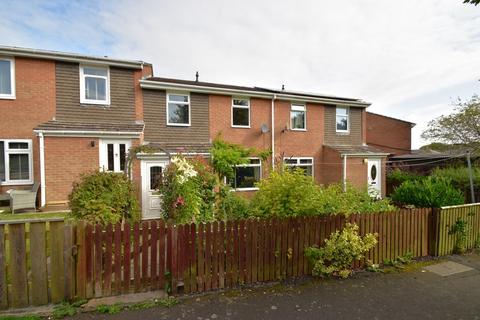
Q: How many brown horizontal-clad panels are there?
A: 3